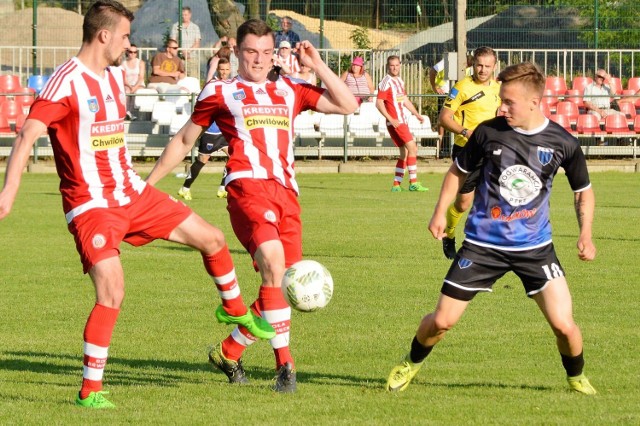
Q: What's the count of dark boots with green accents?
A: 2